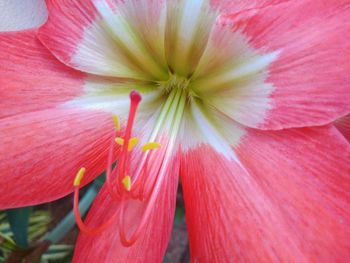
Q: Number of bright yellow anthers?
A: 6